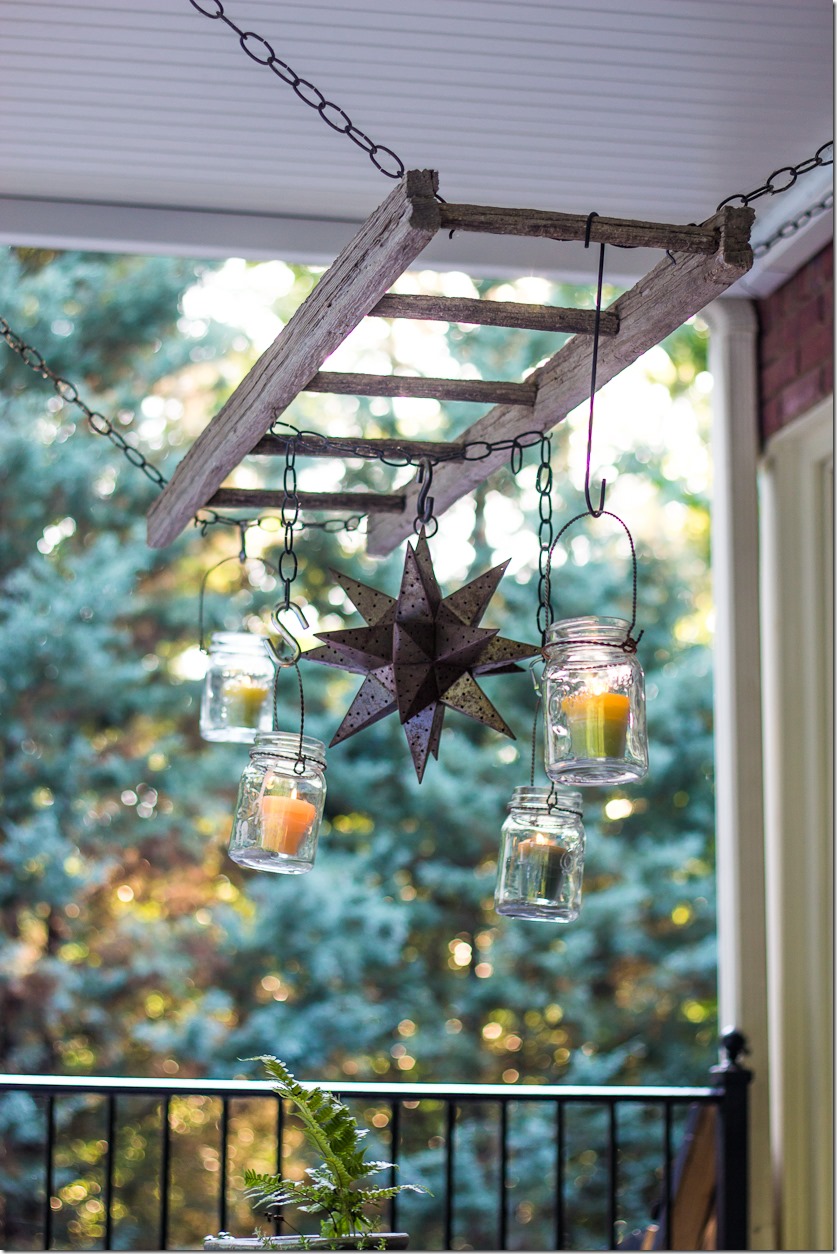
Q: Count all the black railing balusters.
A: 11